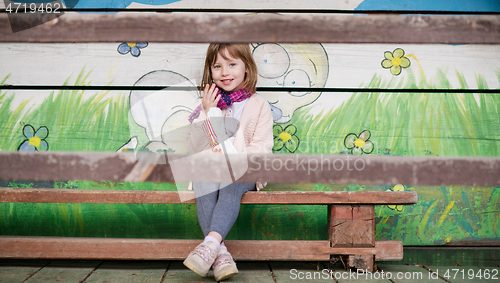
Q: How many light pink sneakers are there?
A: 2